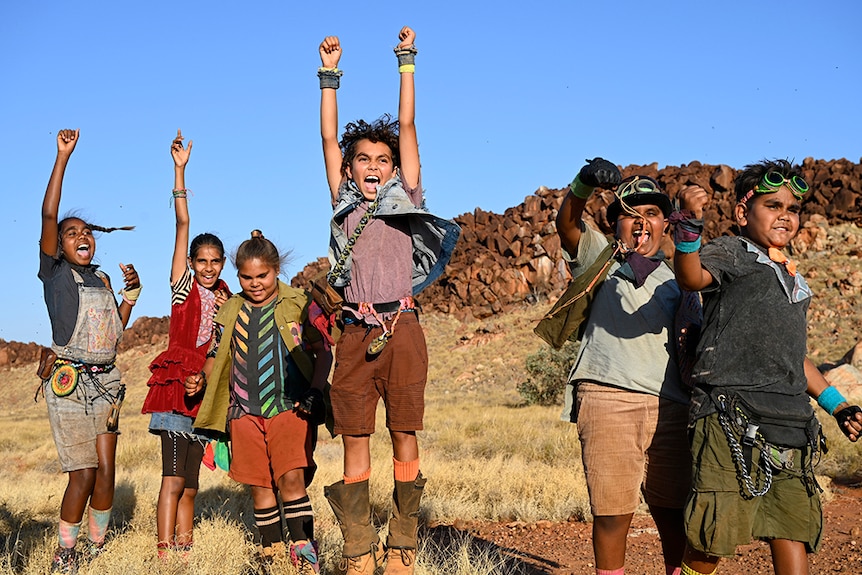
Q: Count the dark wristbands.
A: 2